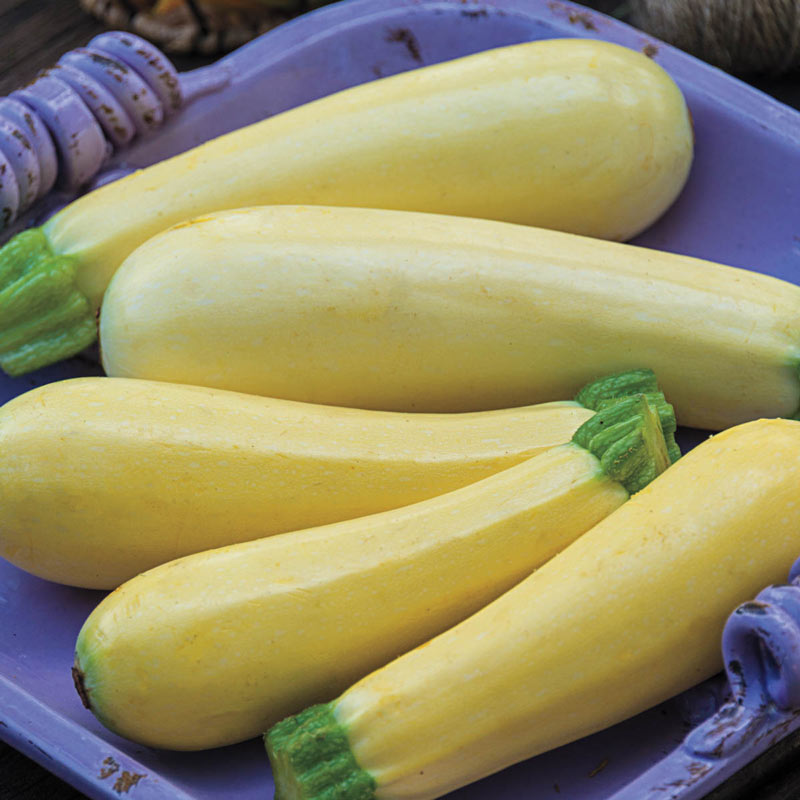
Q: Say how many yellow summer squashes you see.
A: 5